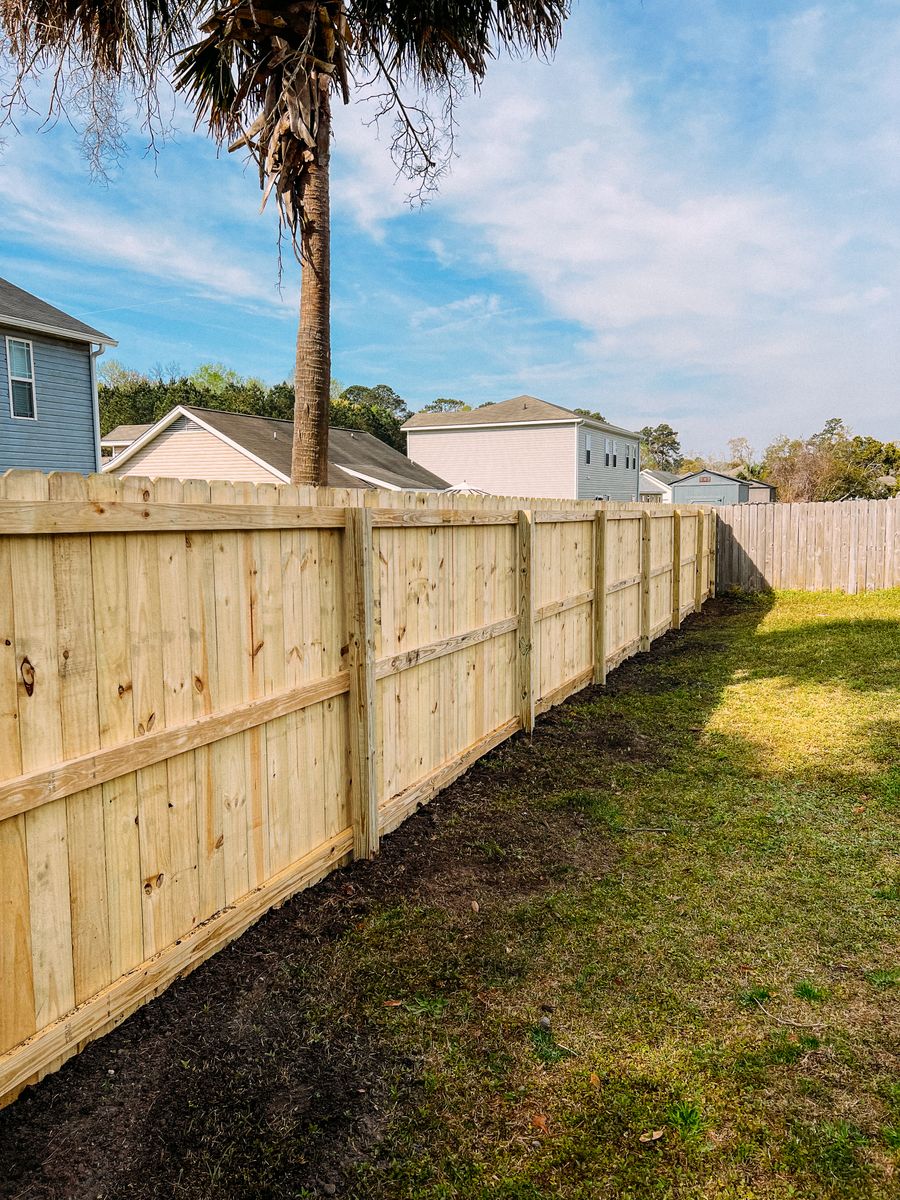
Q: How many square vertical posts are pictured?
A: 7